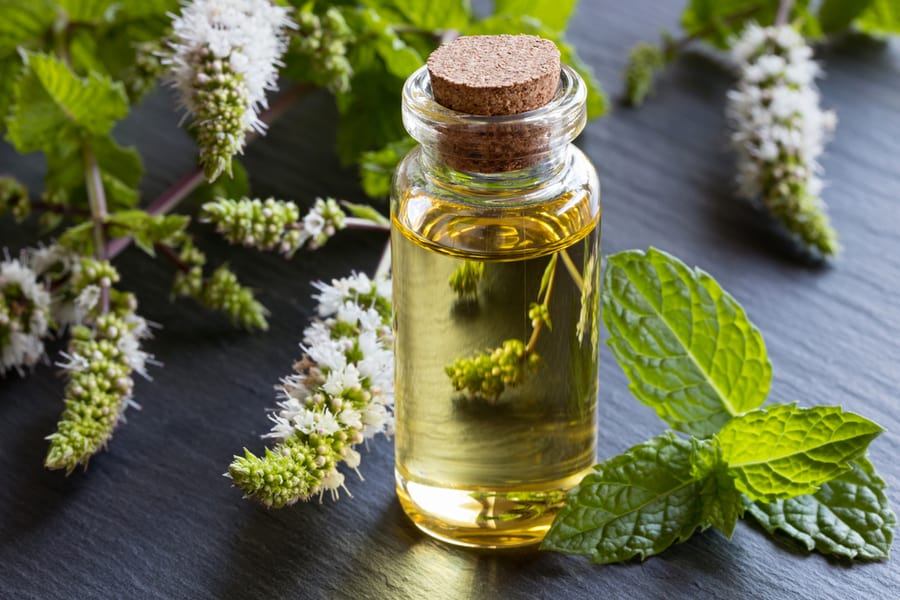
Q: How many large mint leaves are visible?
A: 4